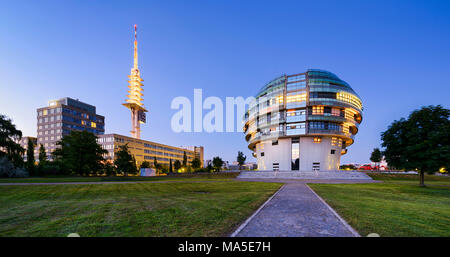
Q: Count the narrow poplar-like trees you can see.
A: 5